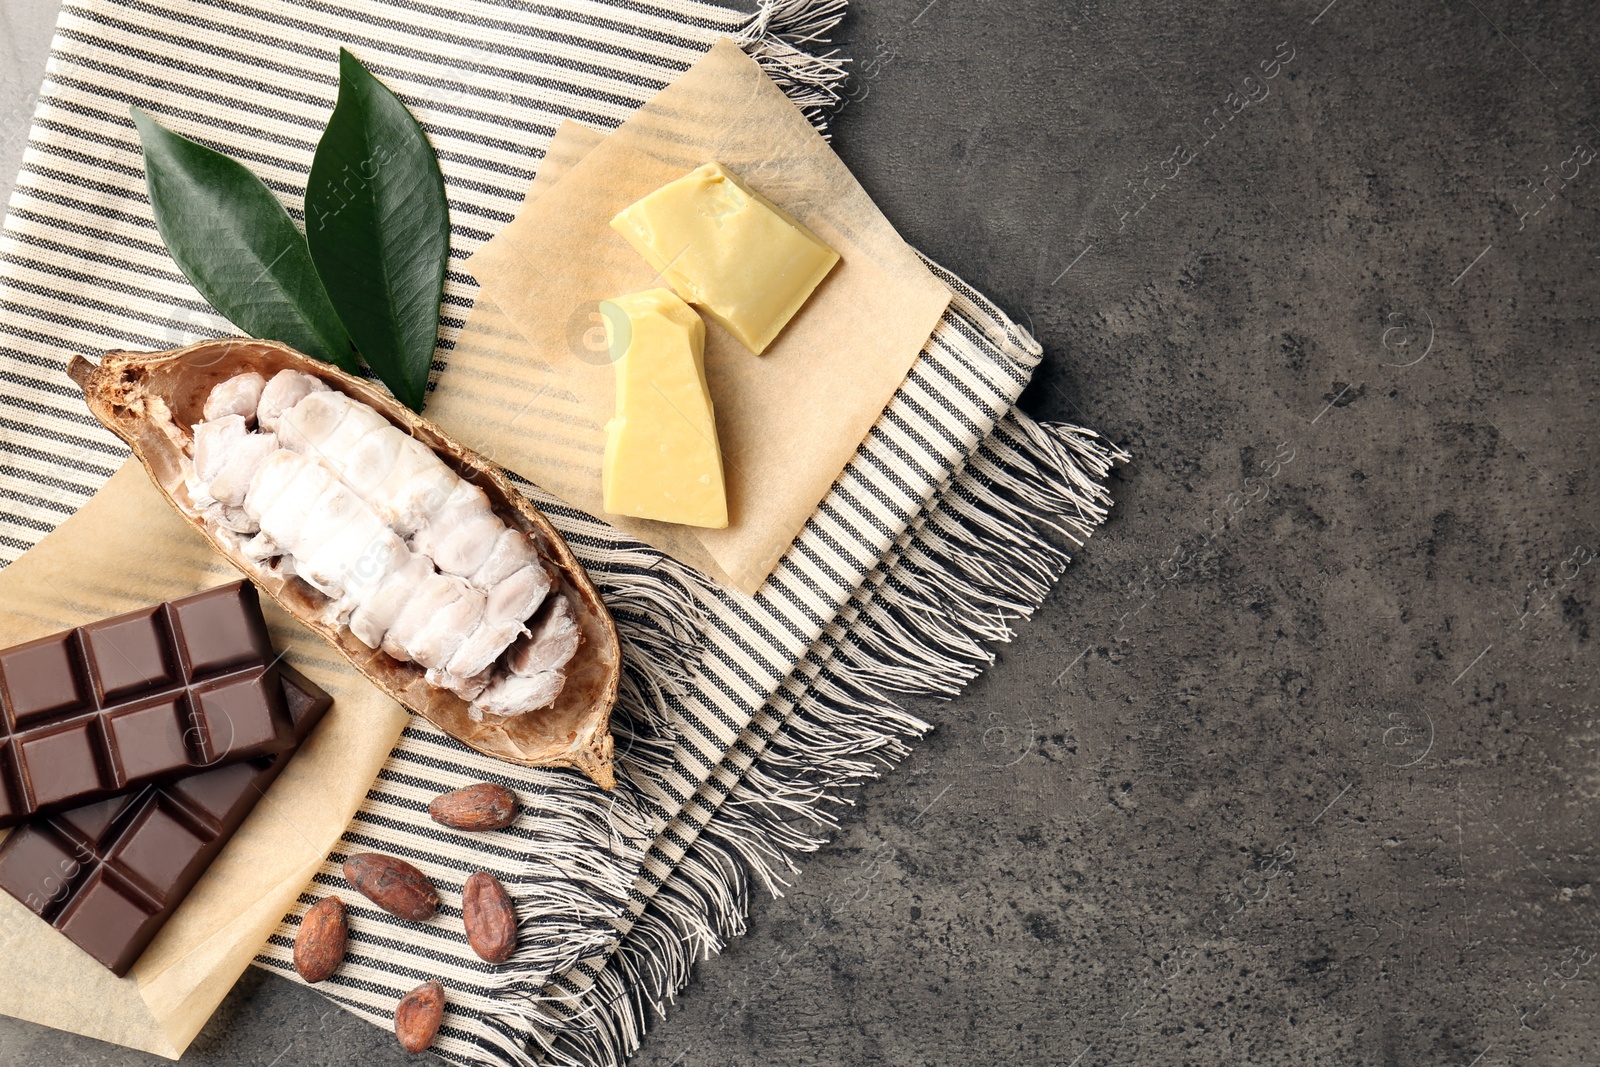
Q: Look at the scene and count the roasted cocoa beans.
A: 5